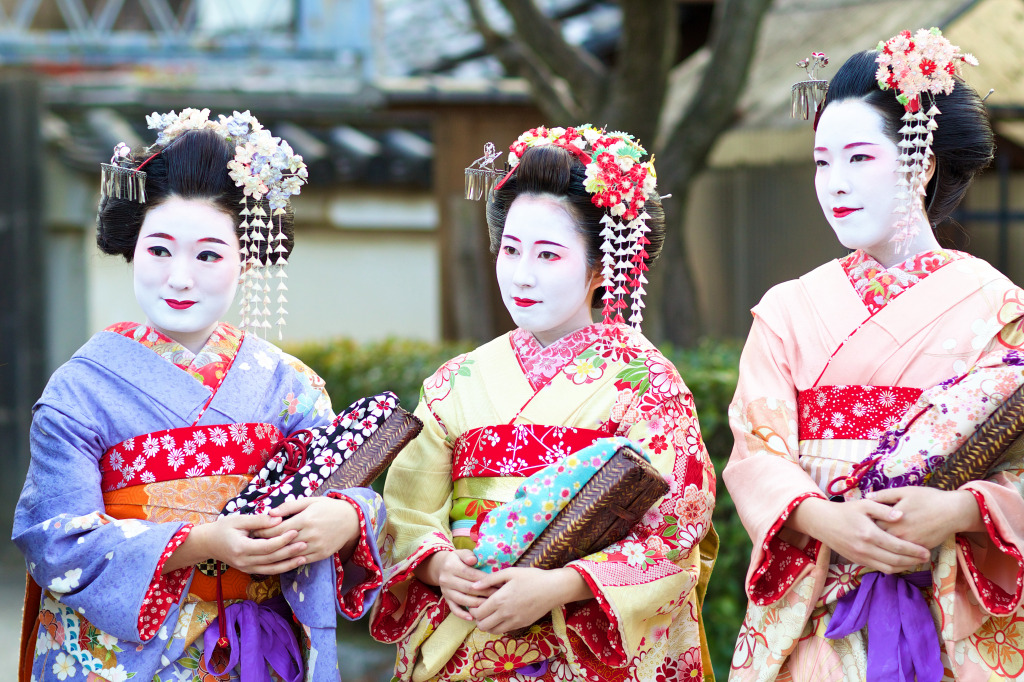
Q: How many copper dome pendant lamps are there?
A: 0